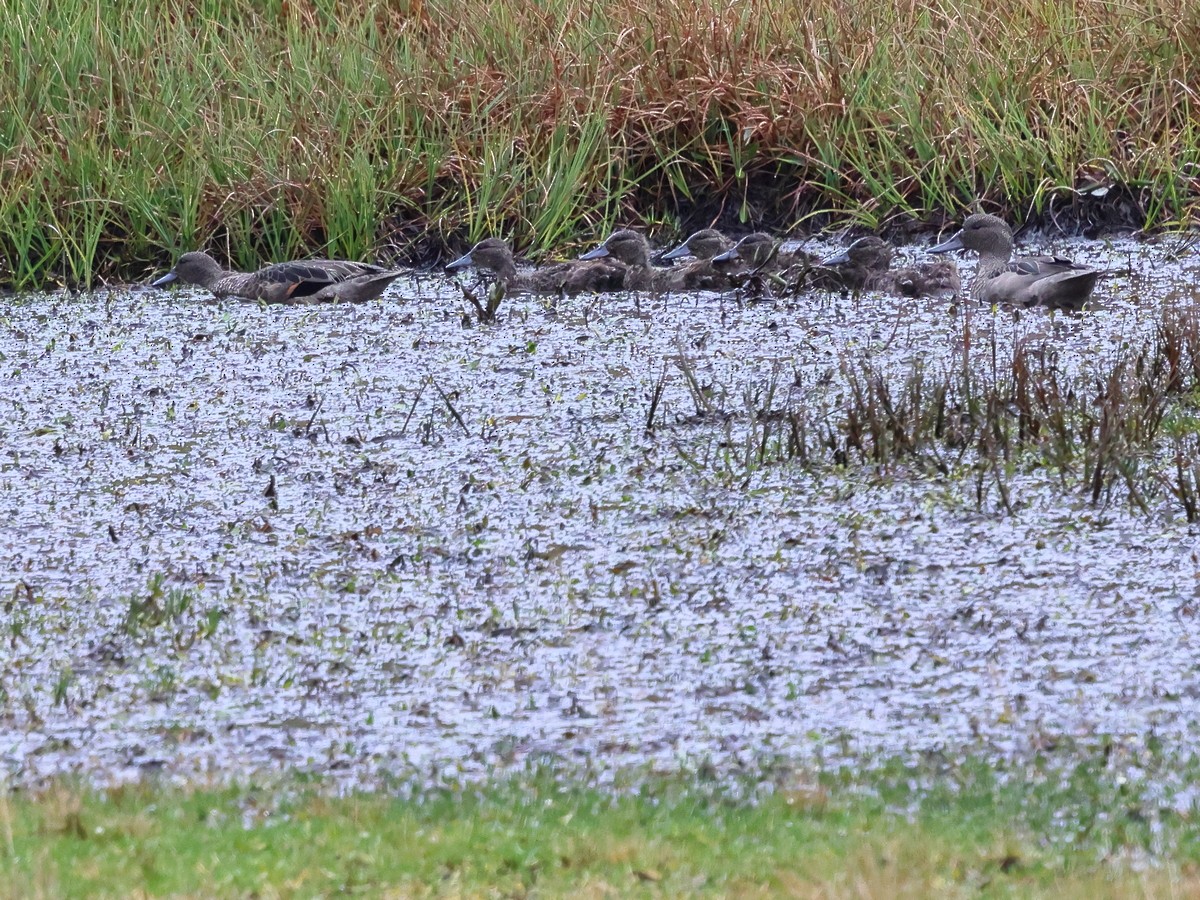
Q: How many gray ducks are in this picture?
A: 7